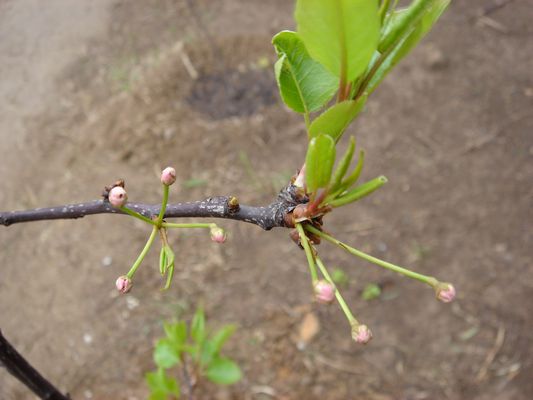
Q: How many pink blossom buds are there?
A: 7